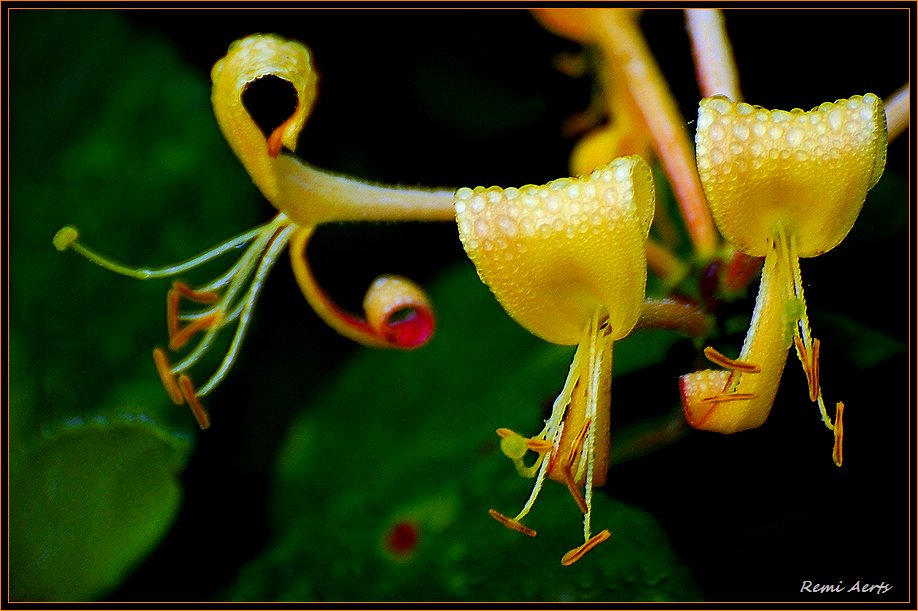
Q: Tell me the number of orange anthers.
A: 15